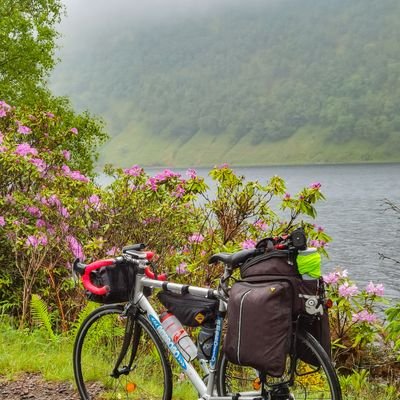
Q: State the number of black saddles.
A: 1